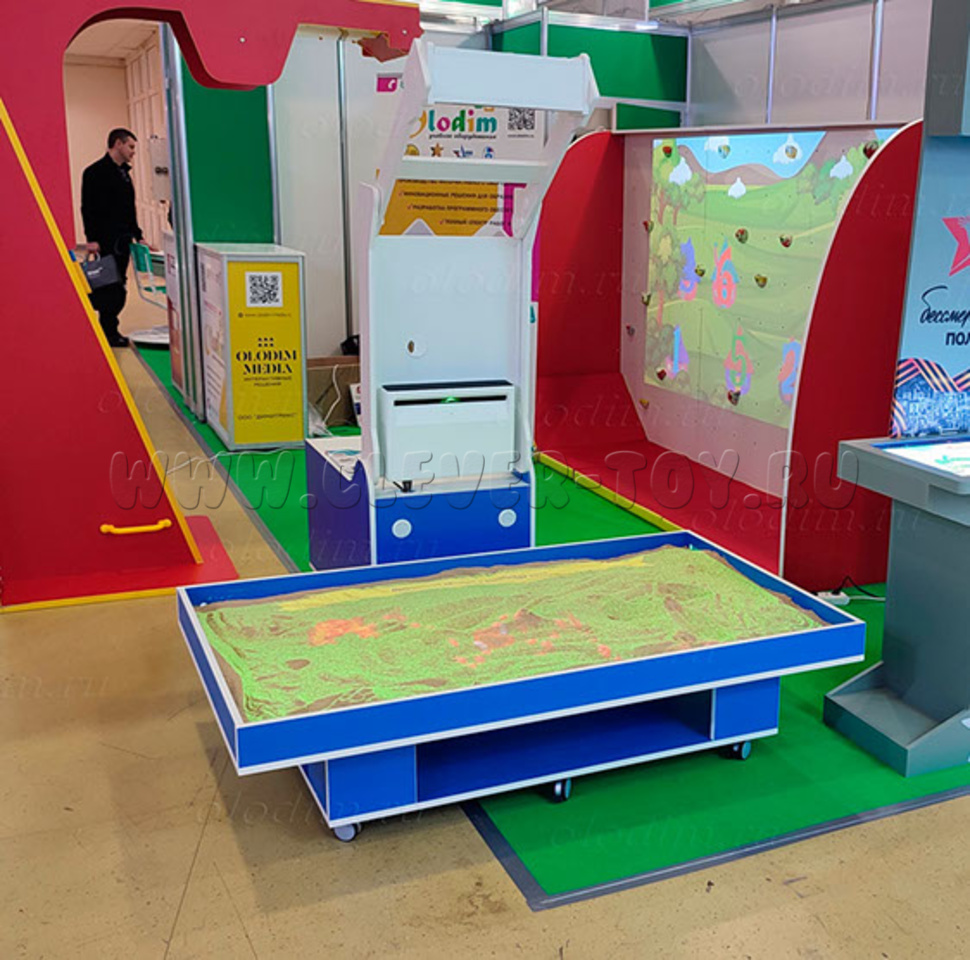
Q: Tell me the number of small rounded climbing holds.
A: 14